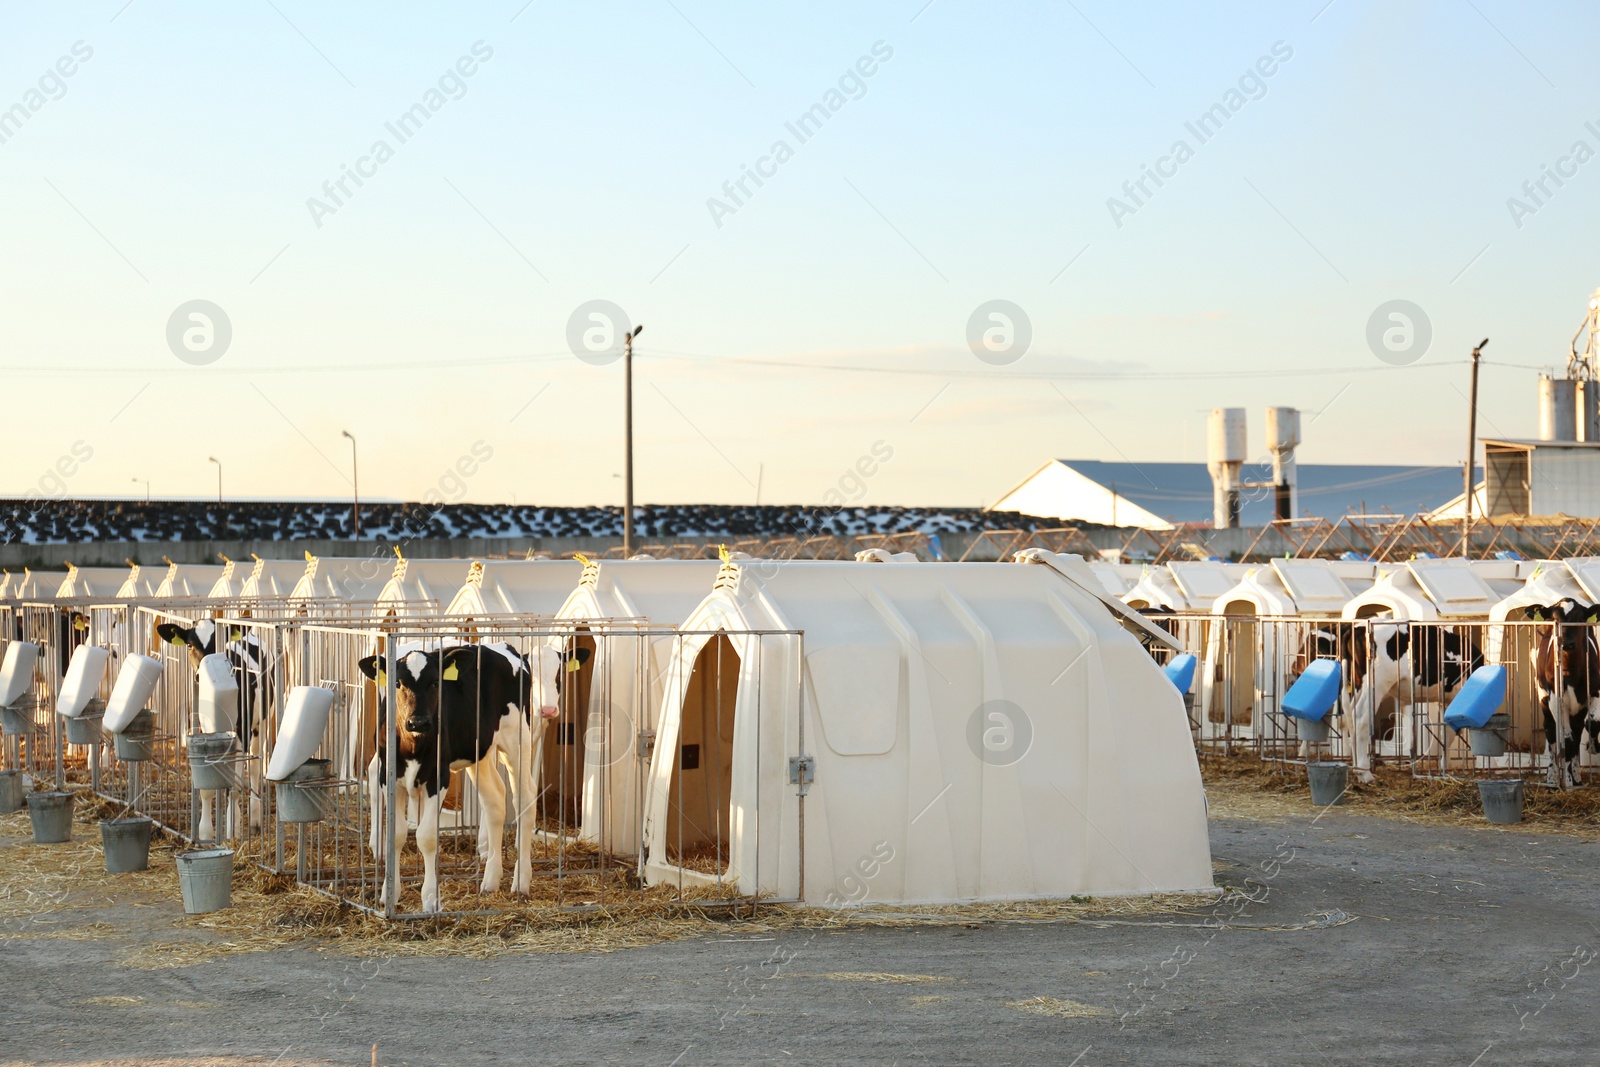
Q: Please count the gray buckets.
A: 14